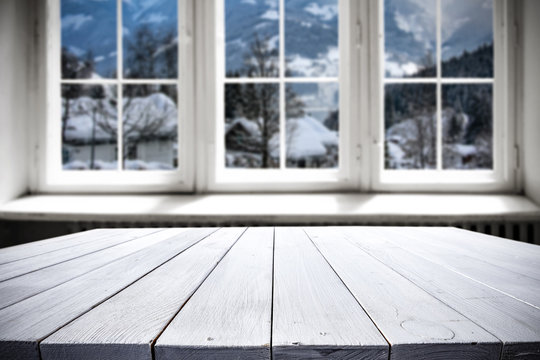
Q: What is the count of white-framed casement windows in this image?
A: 3